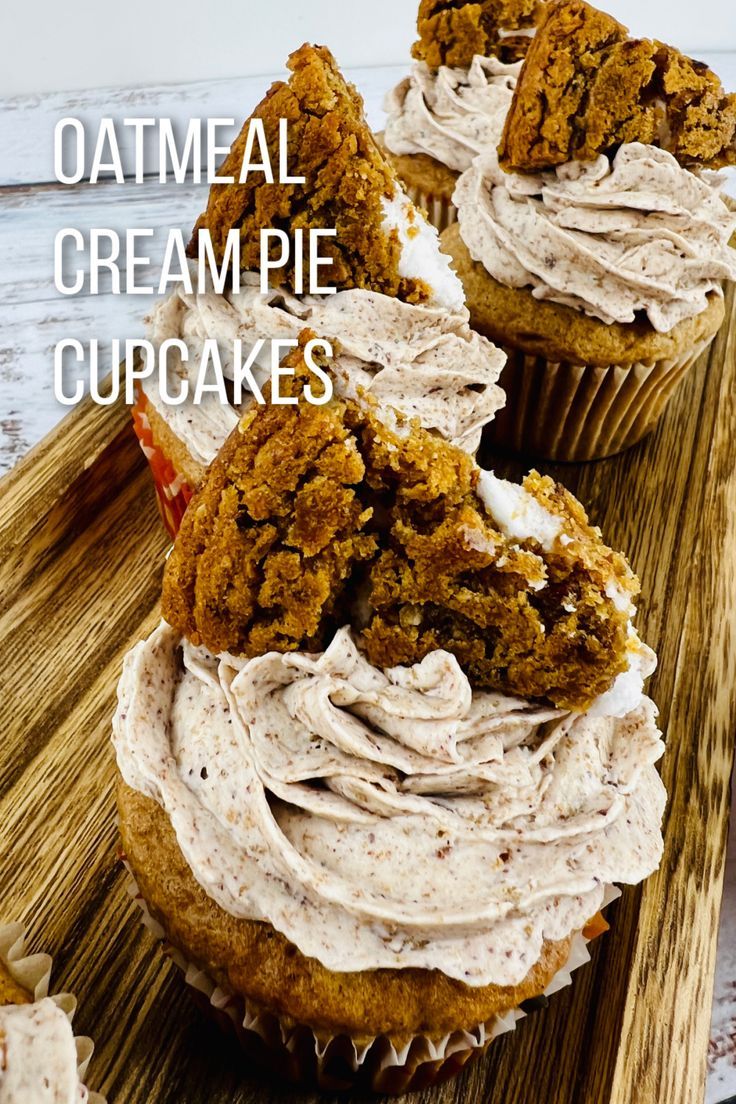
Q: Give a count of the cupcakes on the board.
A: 5